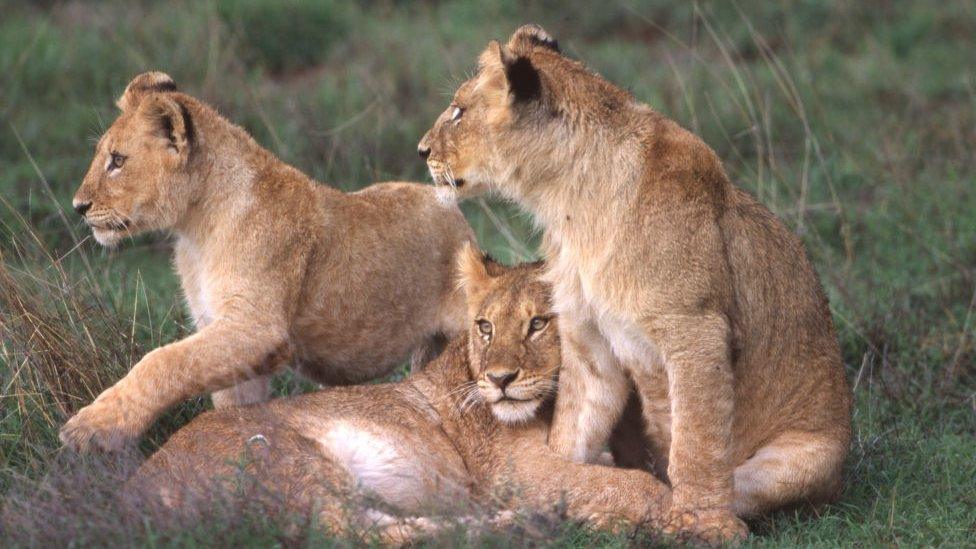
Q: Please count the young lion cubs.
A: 3